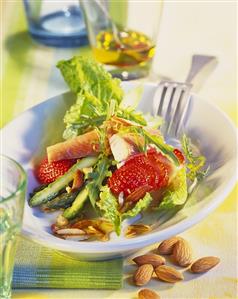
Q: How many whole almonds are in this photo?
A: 7